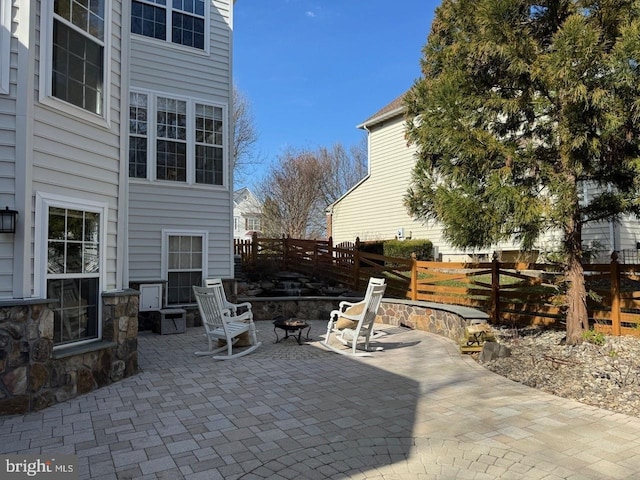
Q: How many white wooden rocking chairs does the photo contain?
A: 4